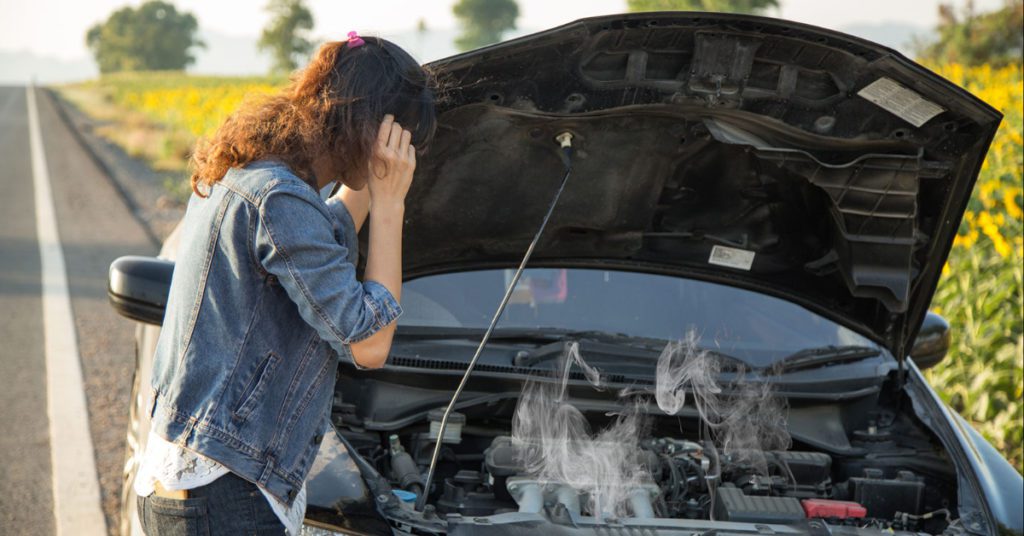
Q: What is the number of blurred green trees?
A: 5